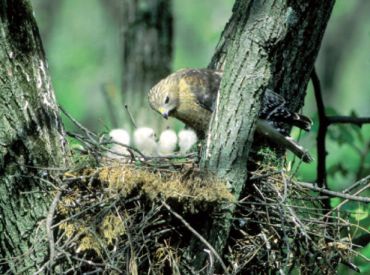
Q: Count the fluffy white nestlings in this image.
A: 4